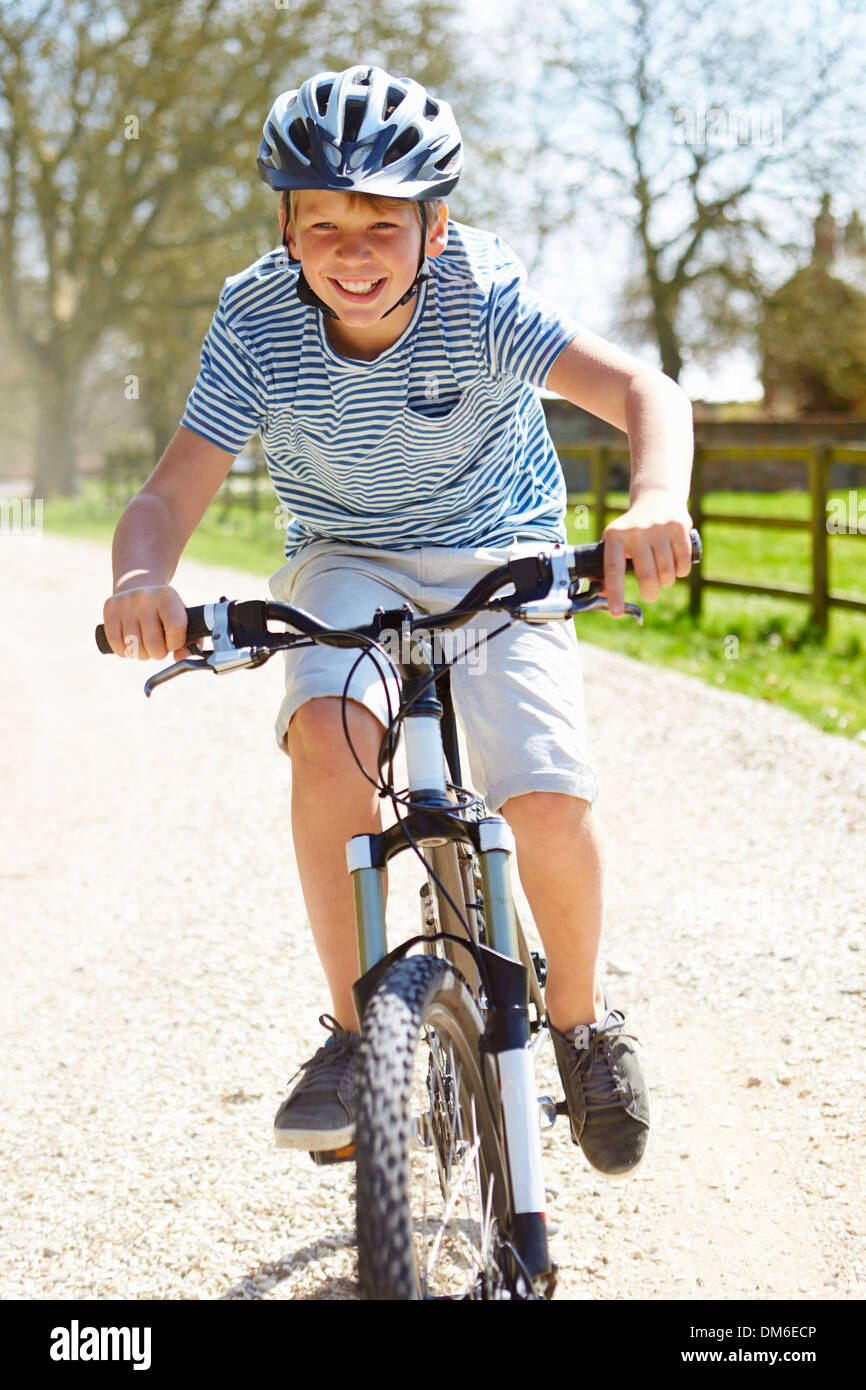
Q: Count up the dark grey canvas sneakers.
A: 2